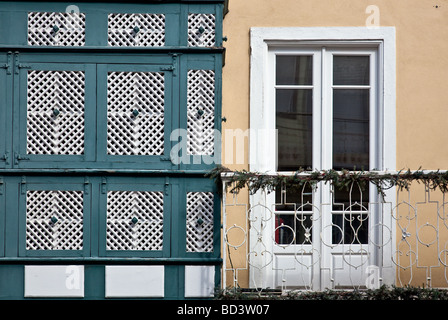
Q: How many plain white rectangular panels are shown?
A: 3